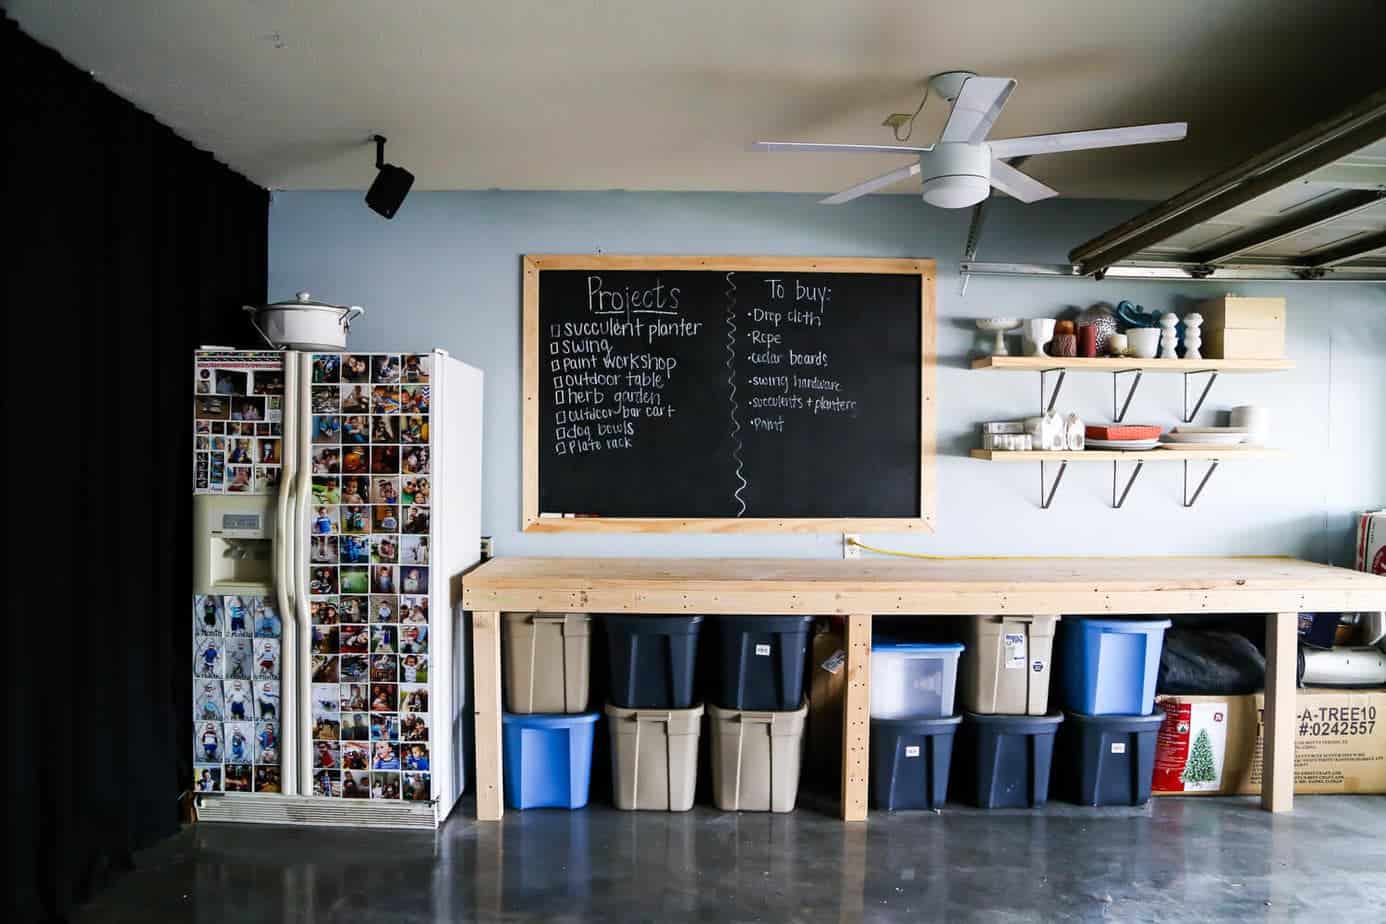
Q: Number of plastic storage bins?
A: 12